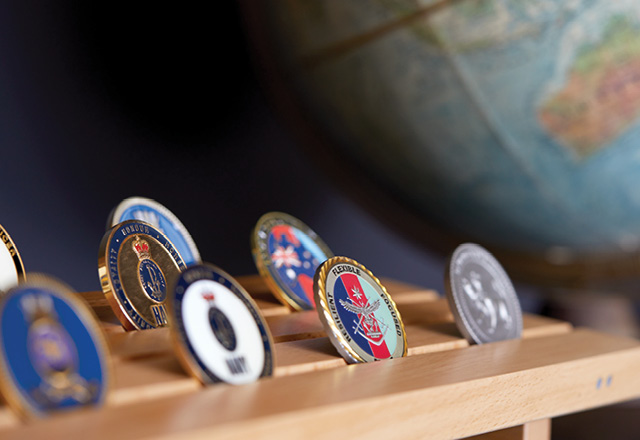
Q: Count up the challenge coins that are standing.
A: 8